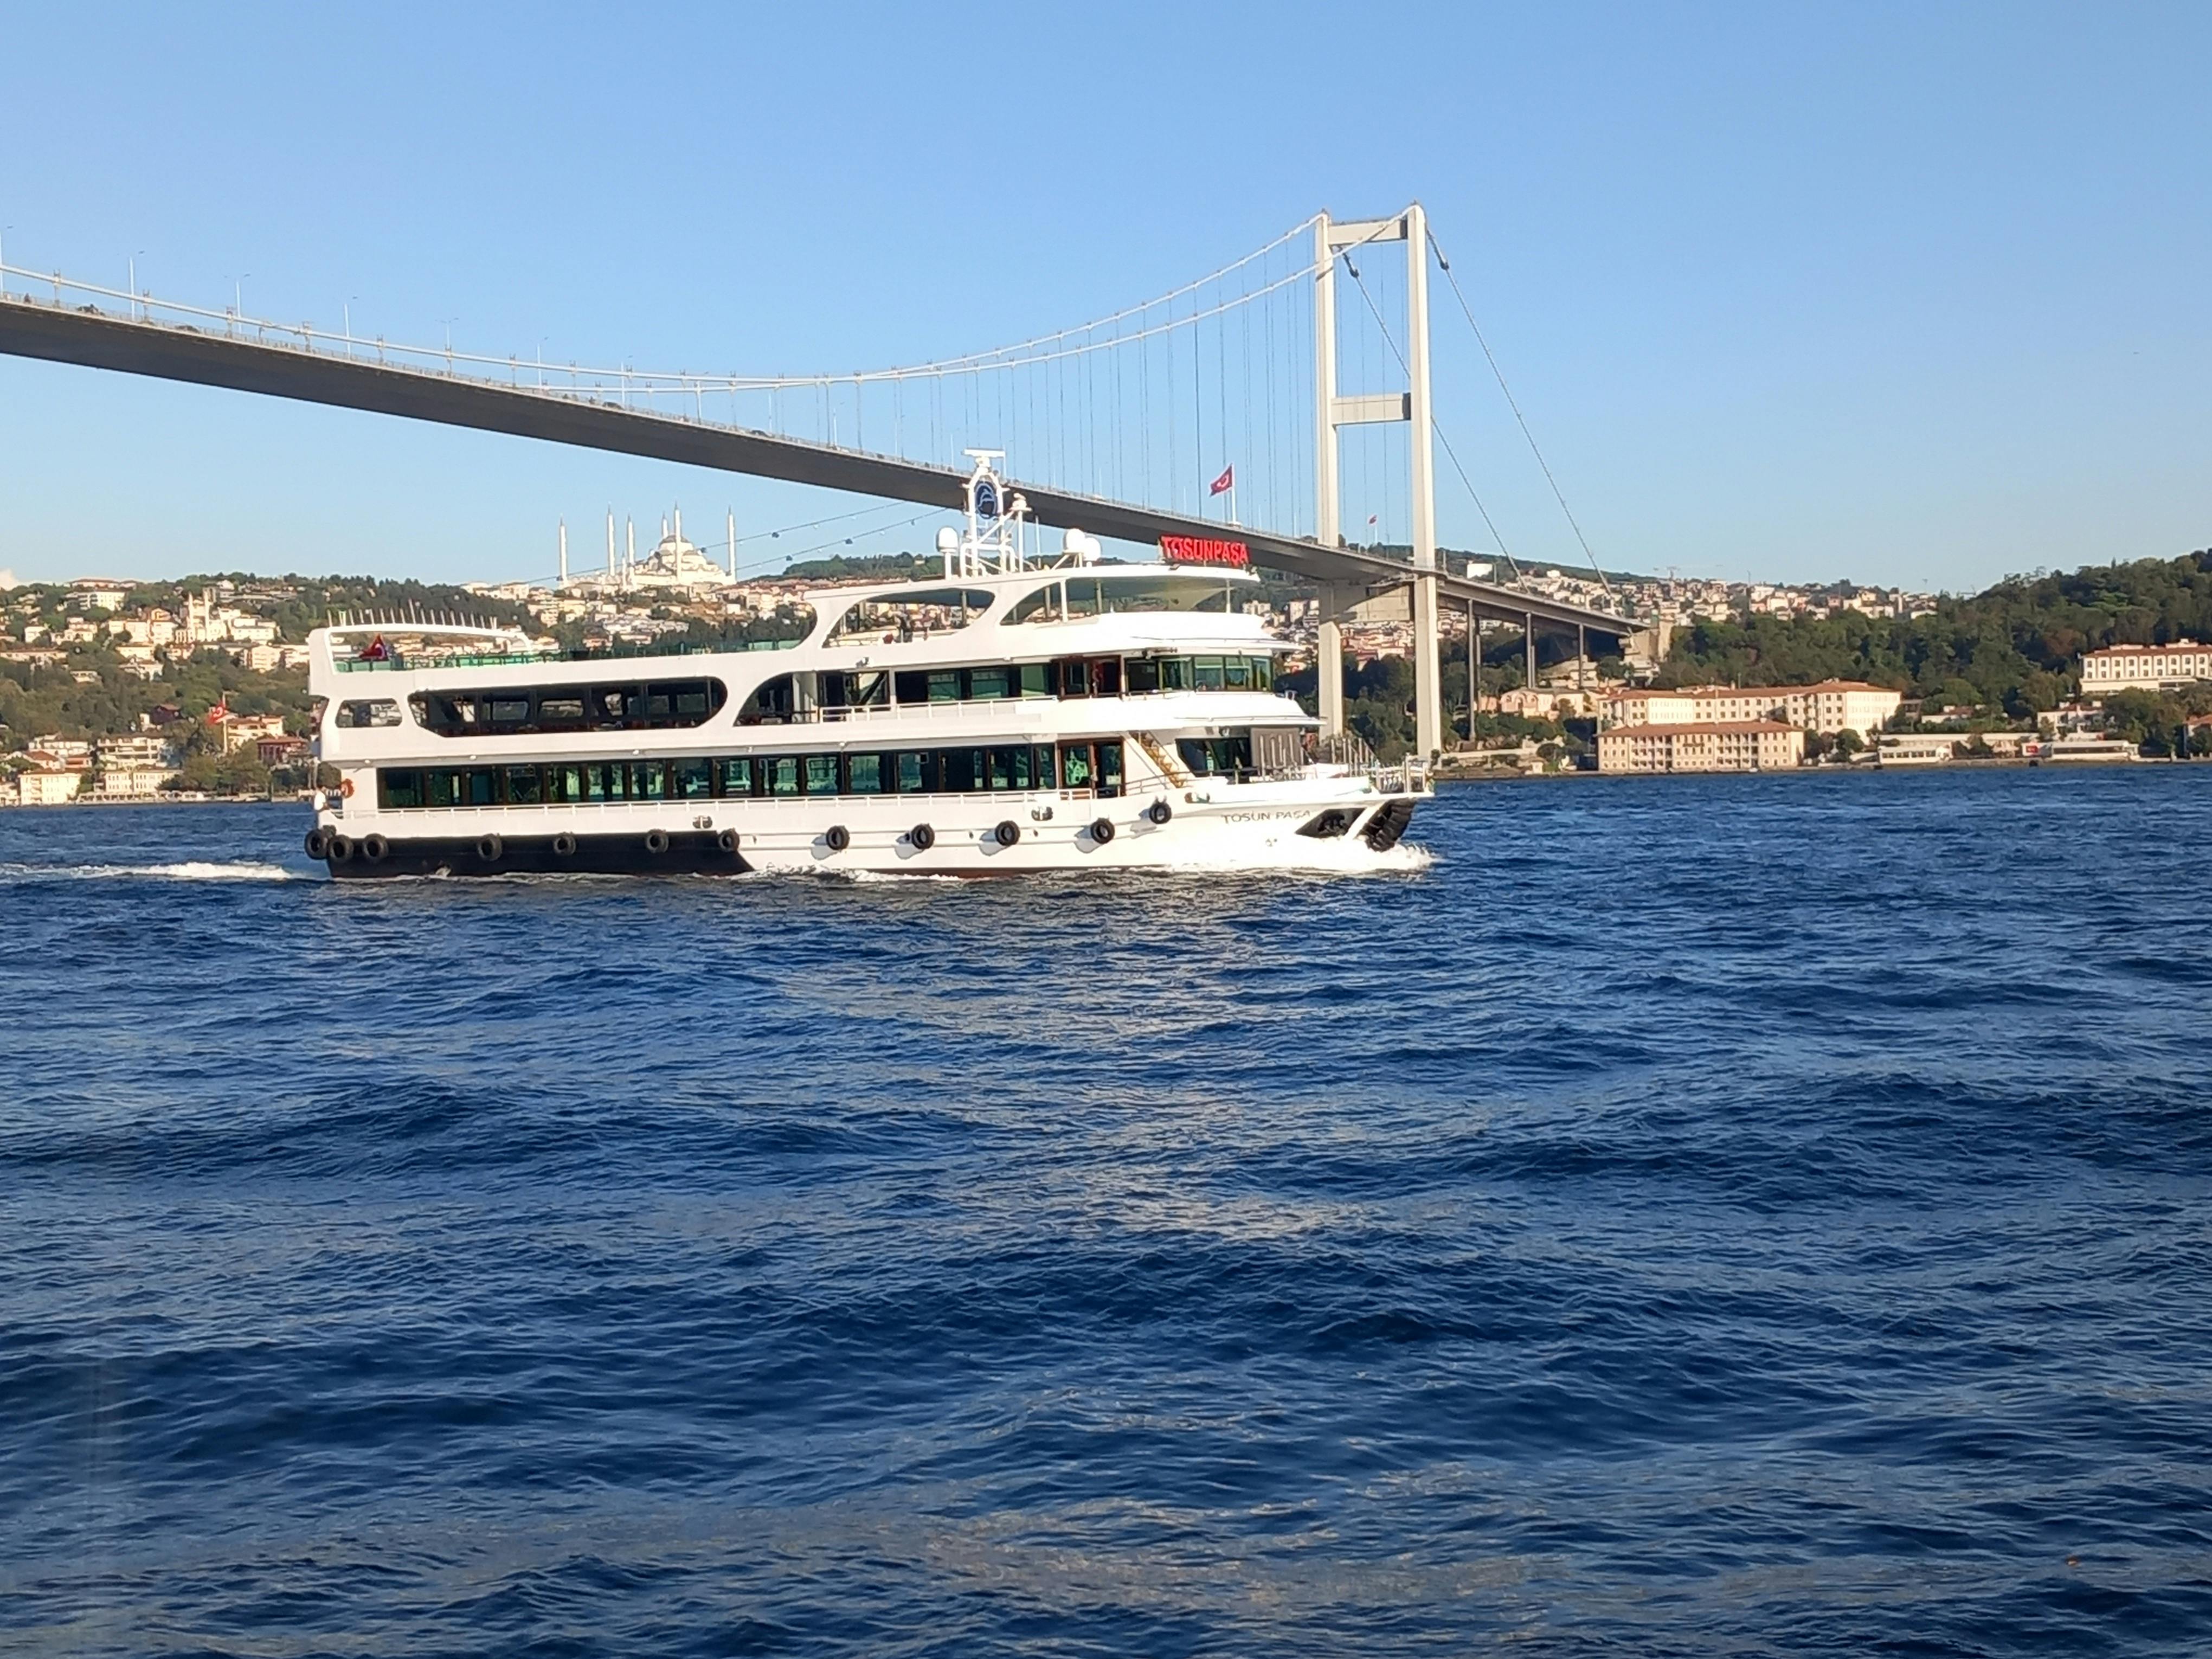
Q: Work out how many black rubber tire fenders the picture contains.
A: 12